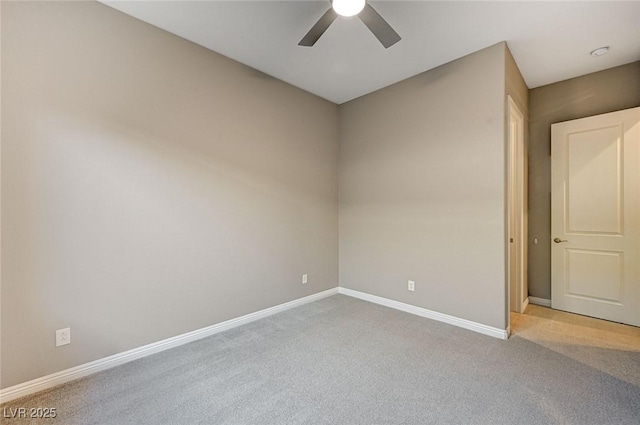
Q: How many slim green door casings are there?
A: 0